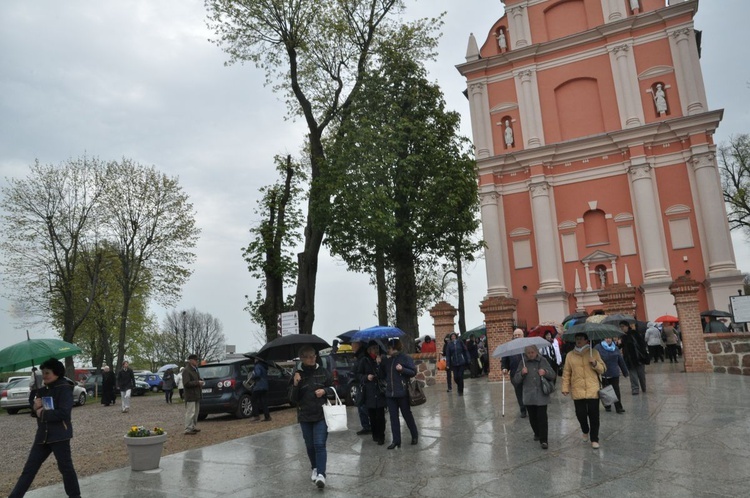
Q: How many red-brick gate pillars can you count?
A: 4